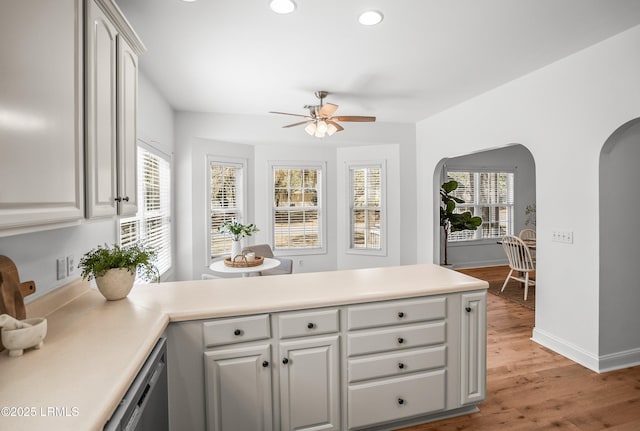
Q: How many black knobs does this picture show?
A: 11